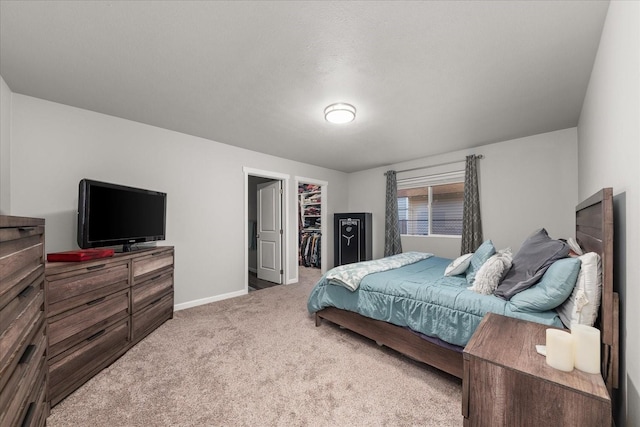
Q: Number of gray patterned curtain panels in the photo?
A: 2